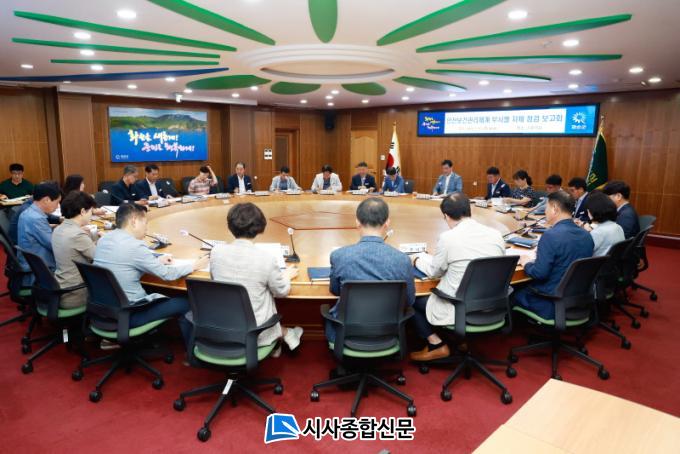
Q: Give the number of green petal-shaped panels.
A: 13